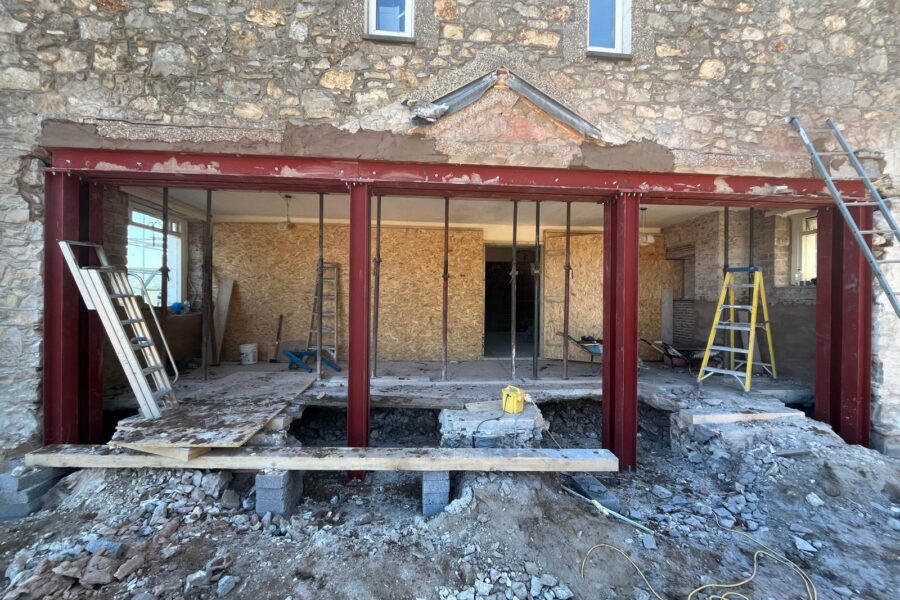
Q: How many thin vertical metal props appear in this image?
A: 10